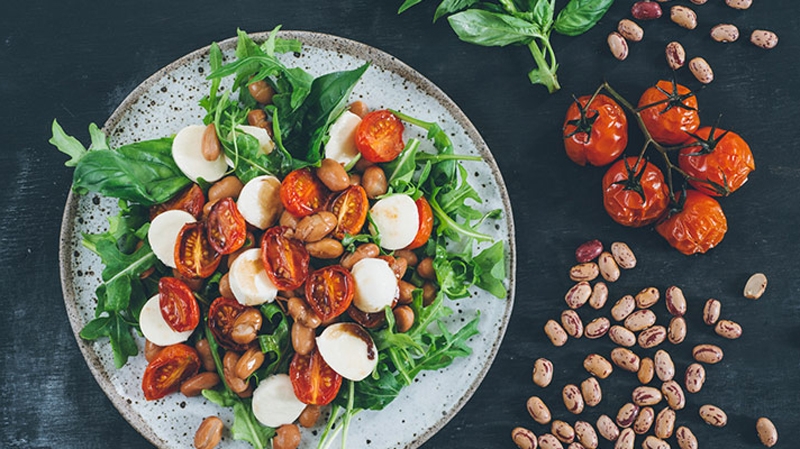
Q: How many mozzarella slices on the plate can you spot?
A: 11